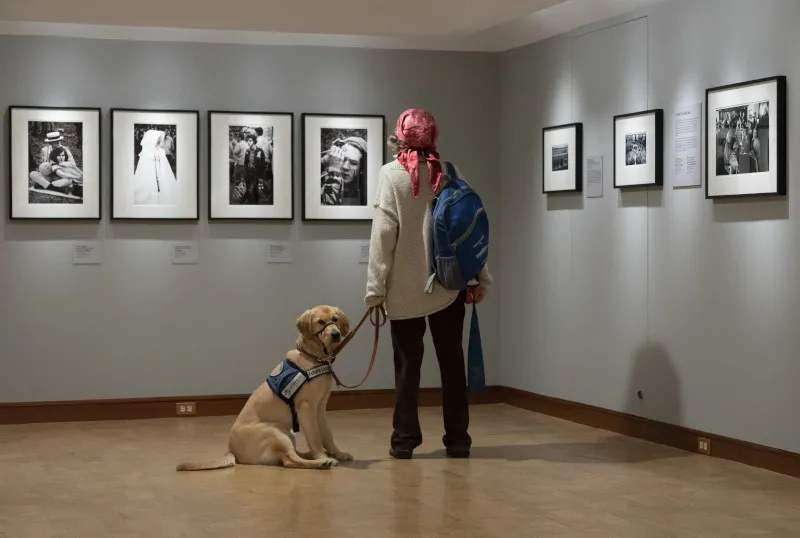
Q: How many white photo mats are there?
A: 7